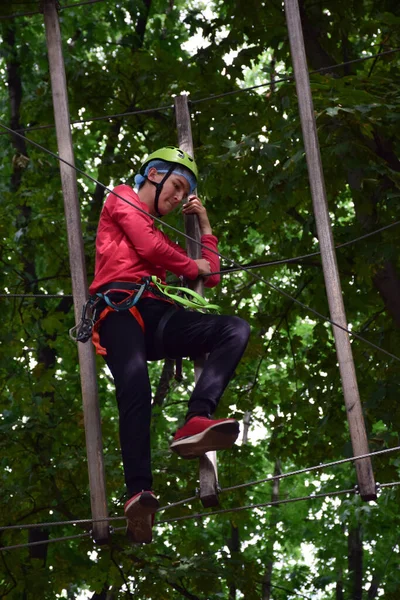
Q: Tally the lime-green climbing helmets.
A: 1